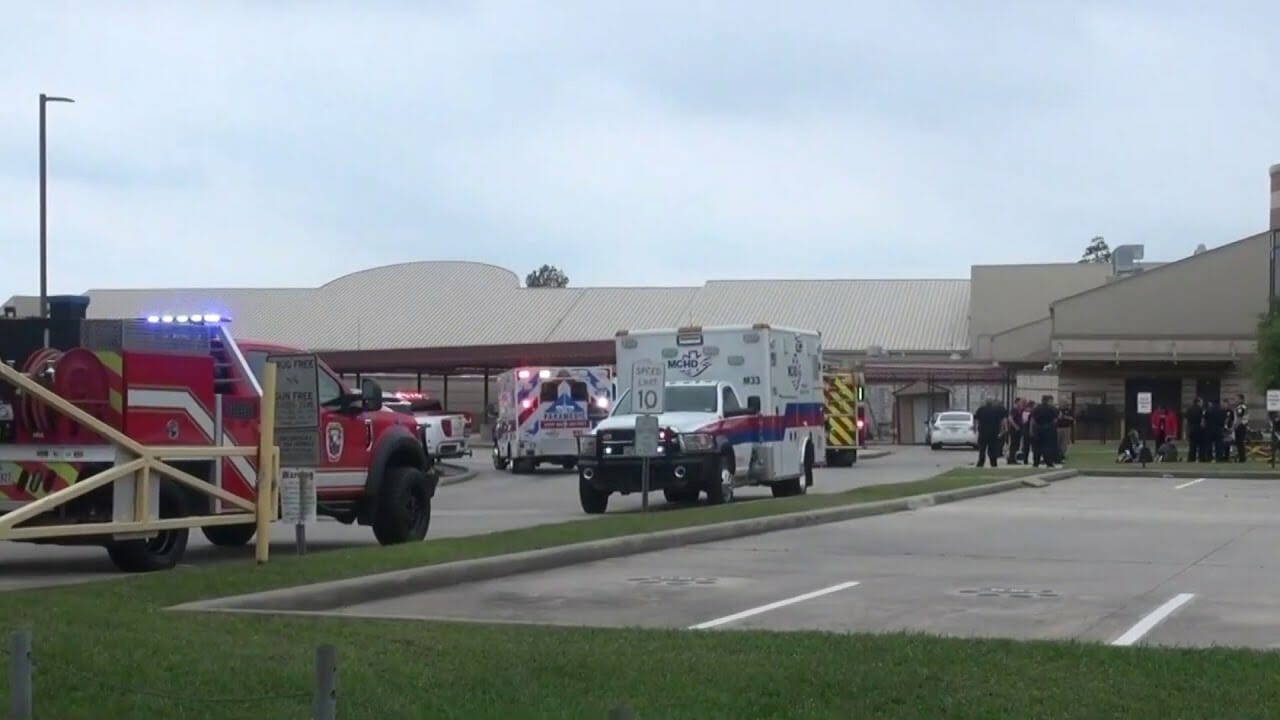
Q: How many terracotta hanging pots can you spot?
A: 0